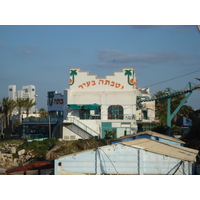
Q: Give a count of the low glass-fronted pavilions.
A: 1